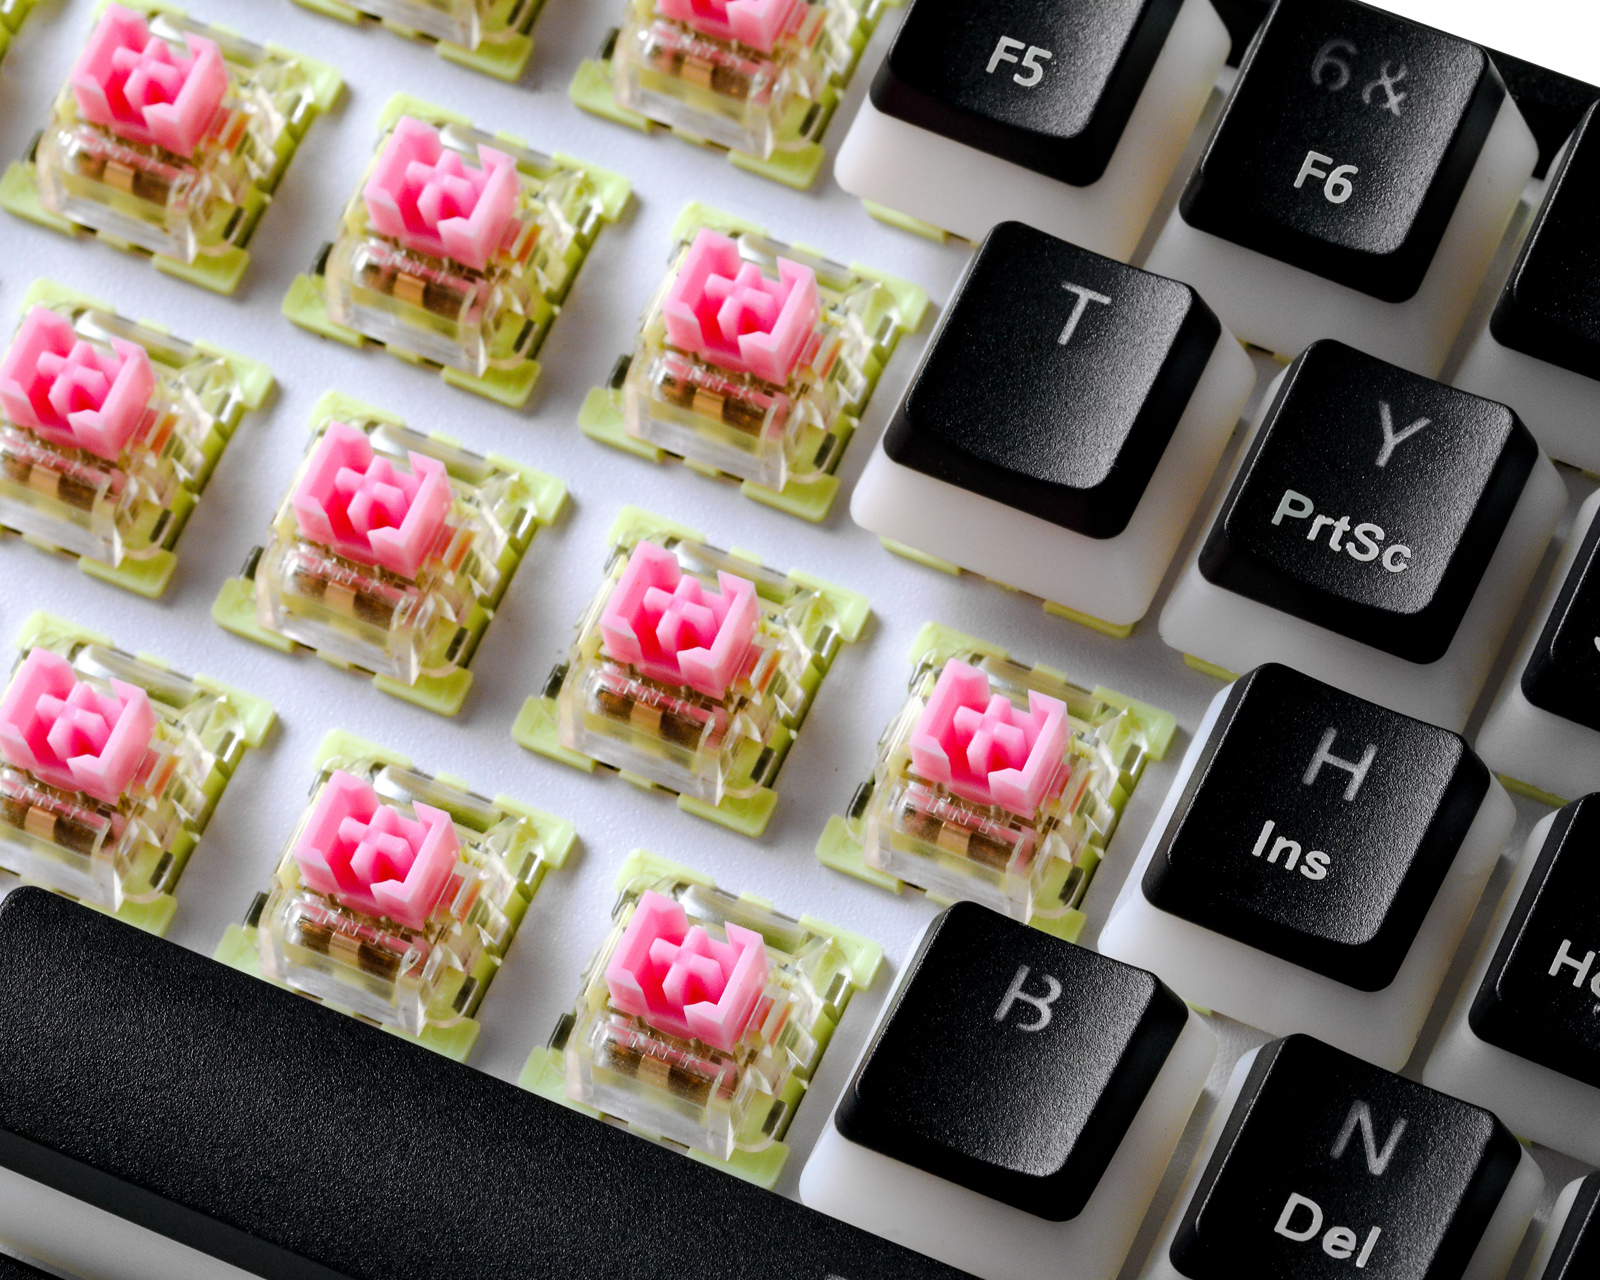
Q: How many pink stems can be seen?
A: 11